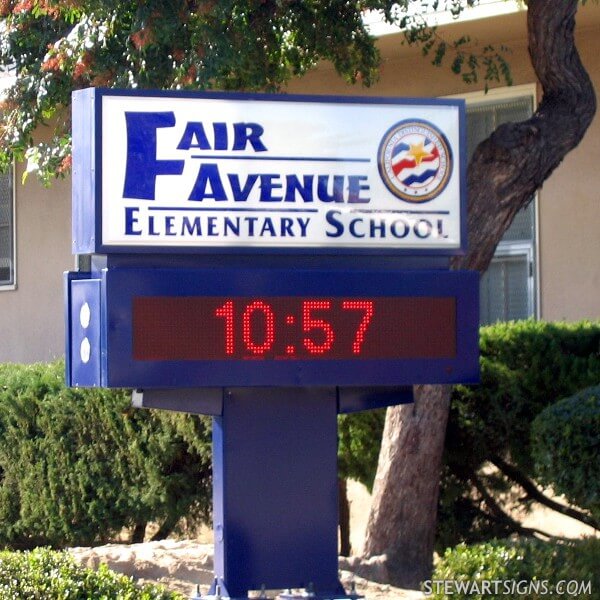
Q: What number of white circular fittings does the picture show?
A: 2